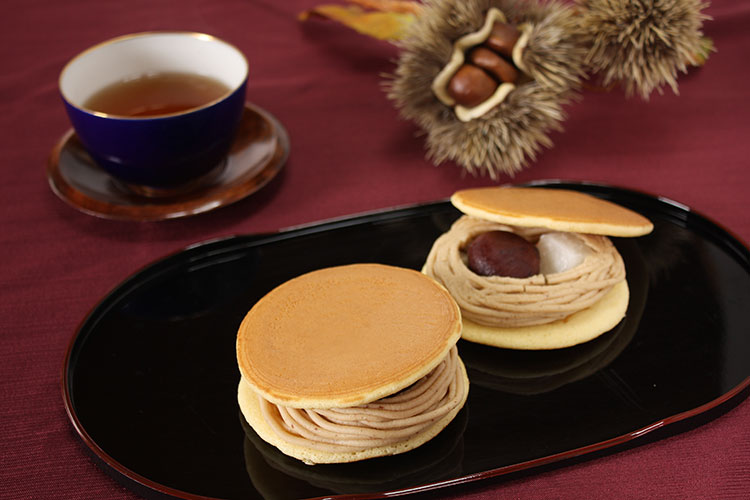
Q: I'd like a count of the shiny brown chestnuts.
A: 3